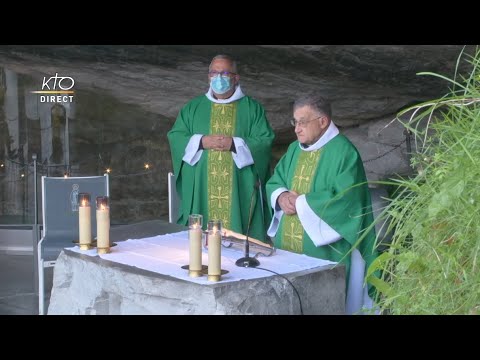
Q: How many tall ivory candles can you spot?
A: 4